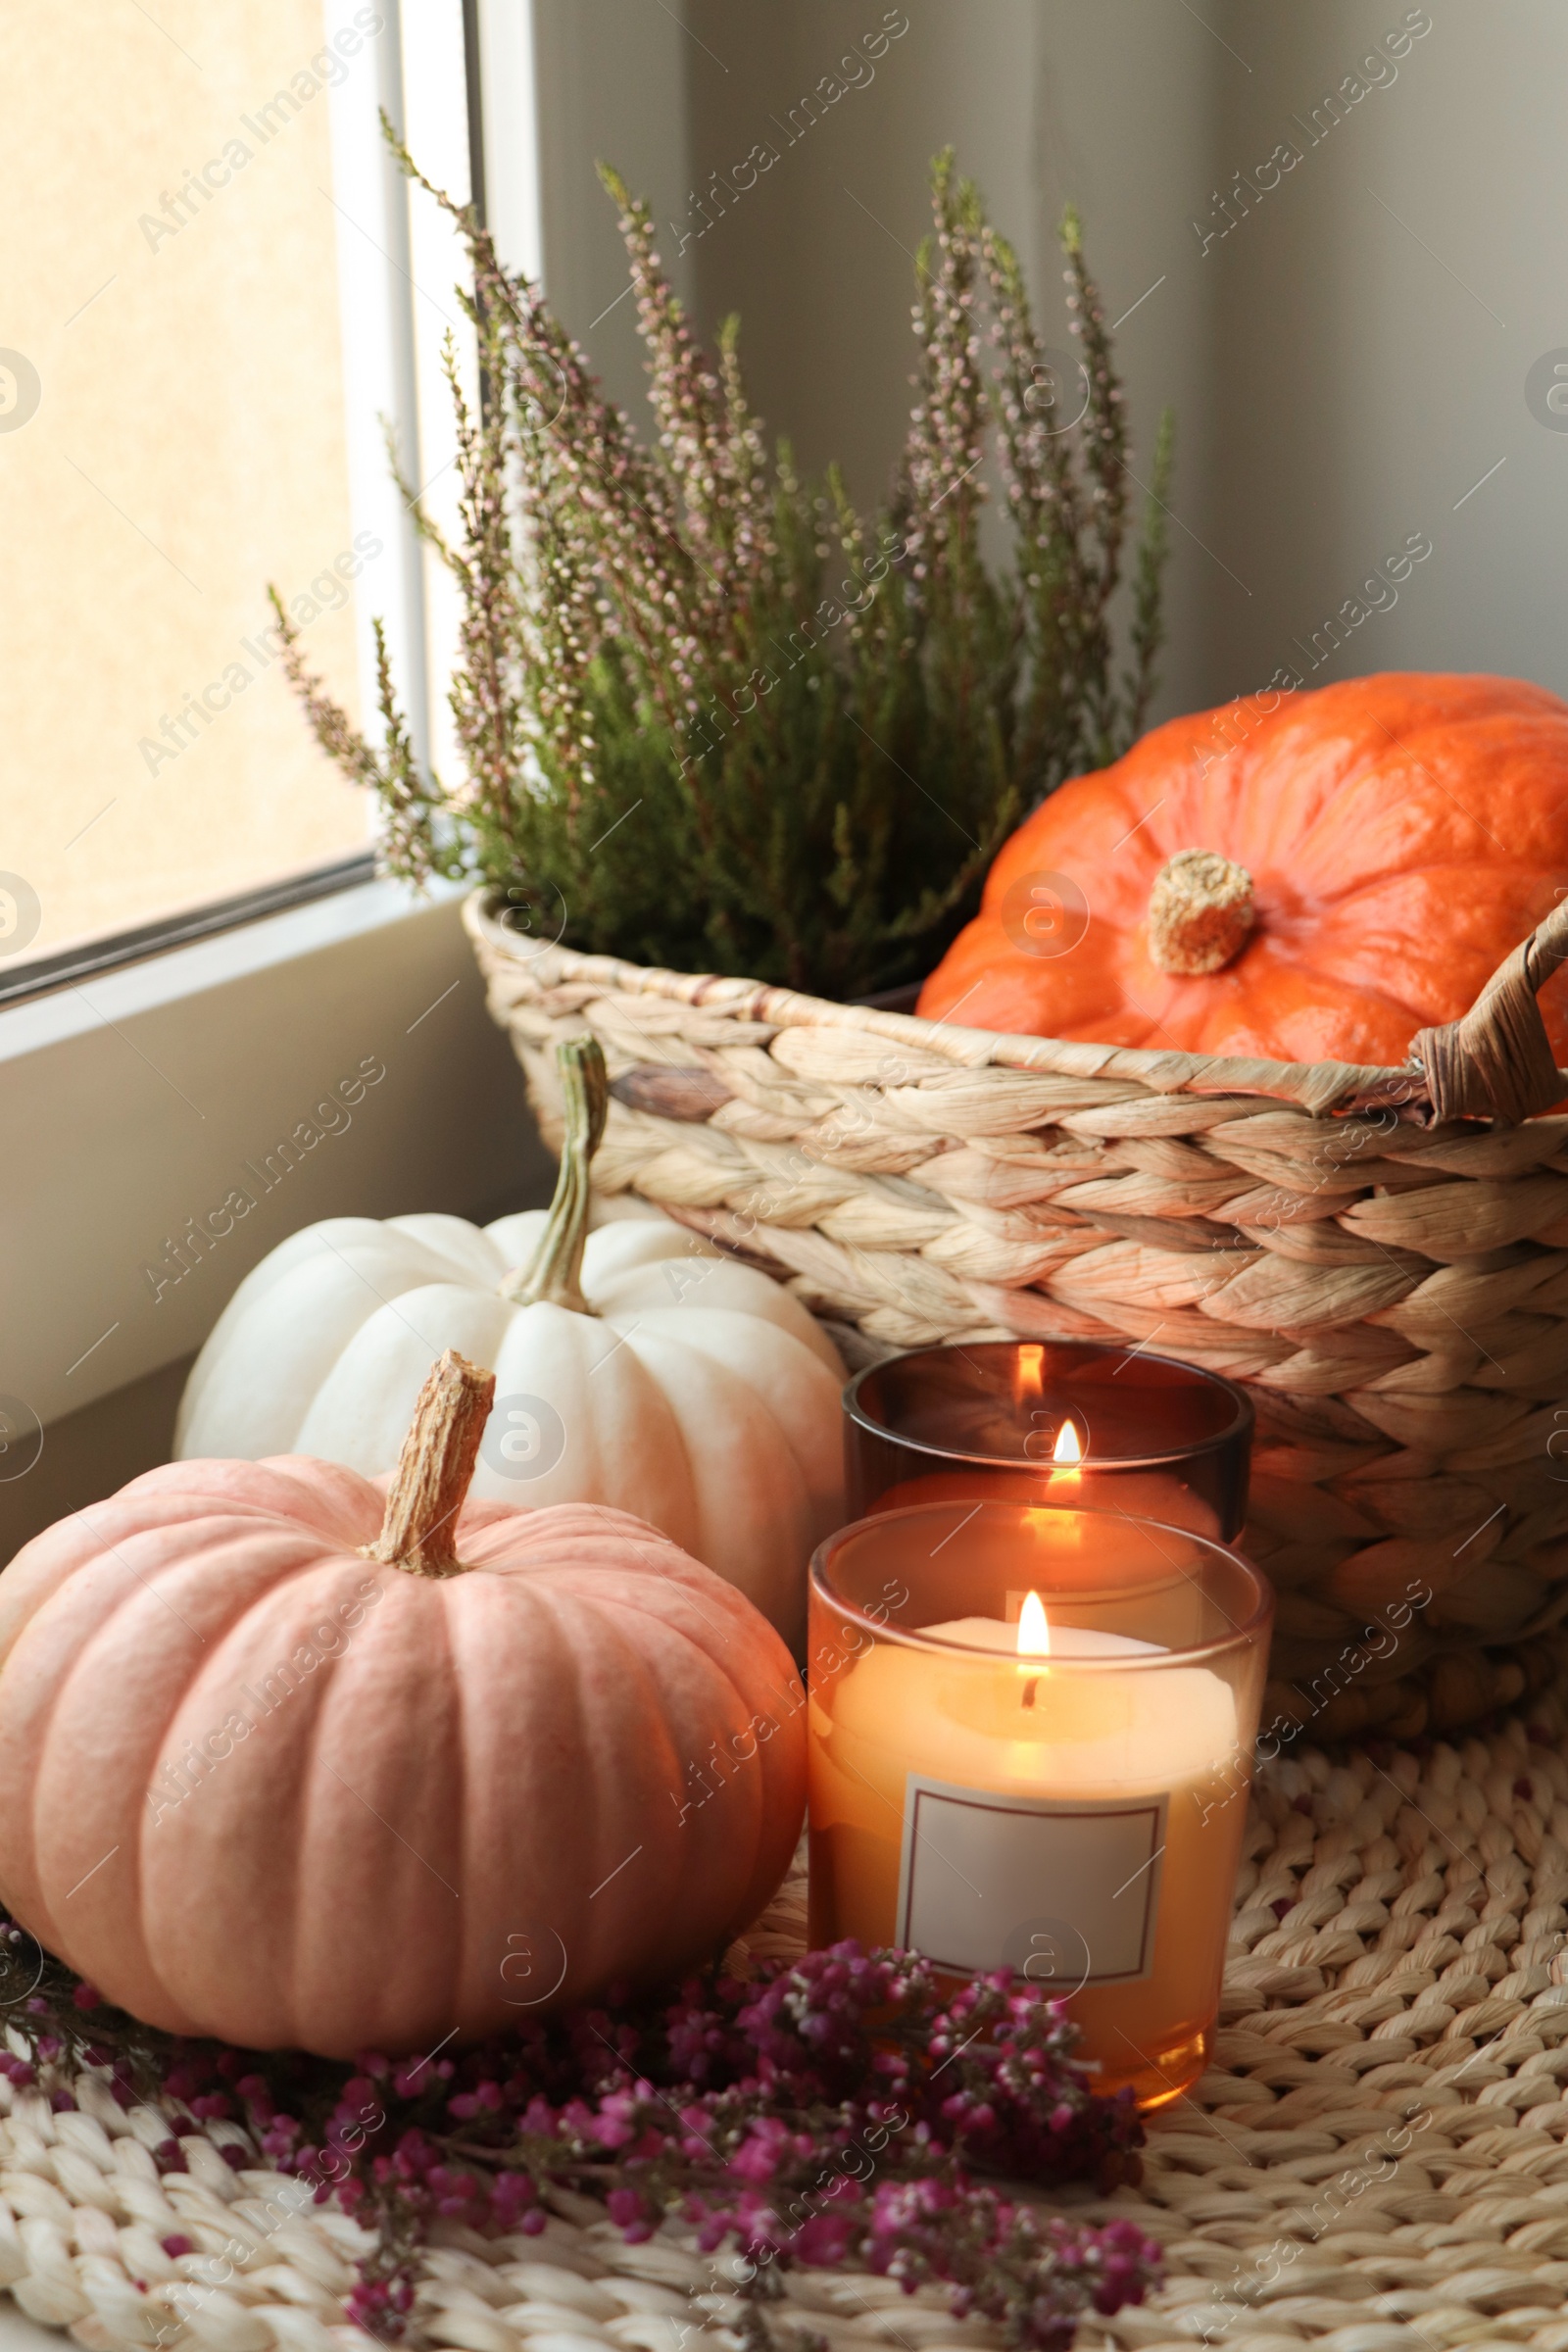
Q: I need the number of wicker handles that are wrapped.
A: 1